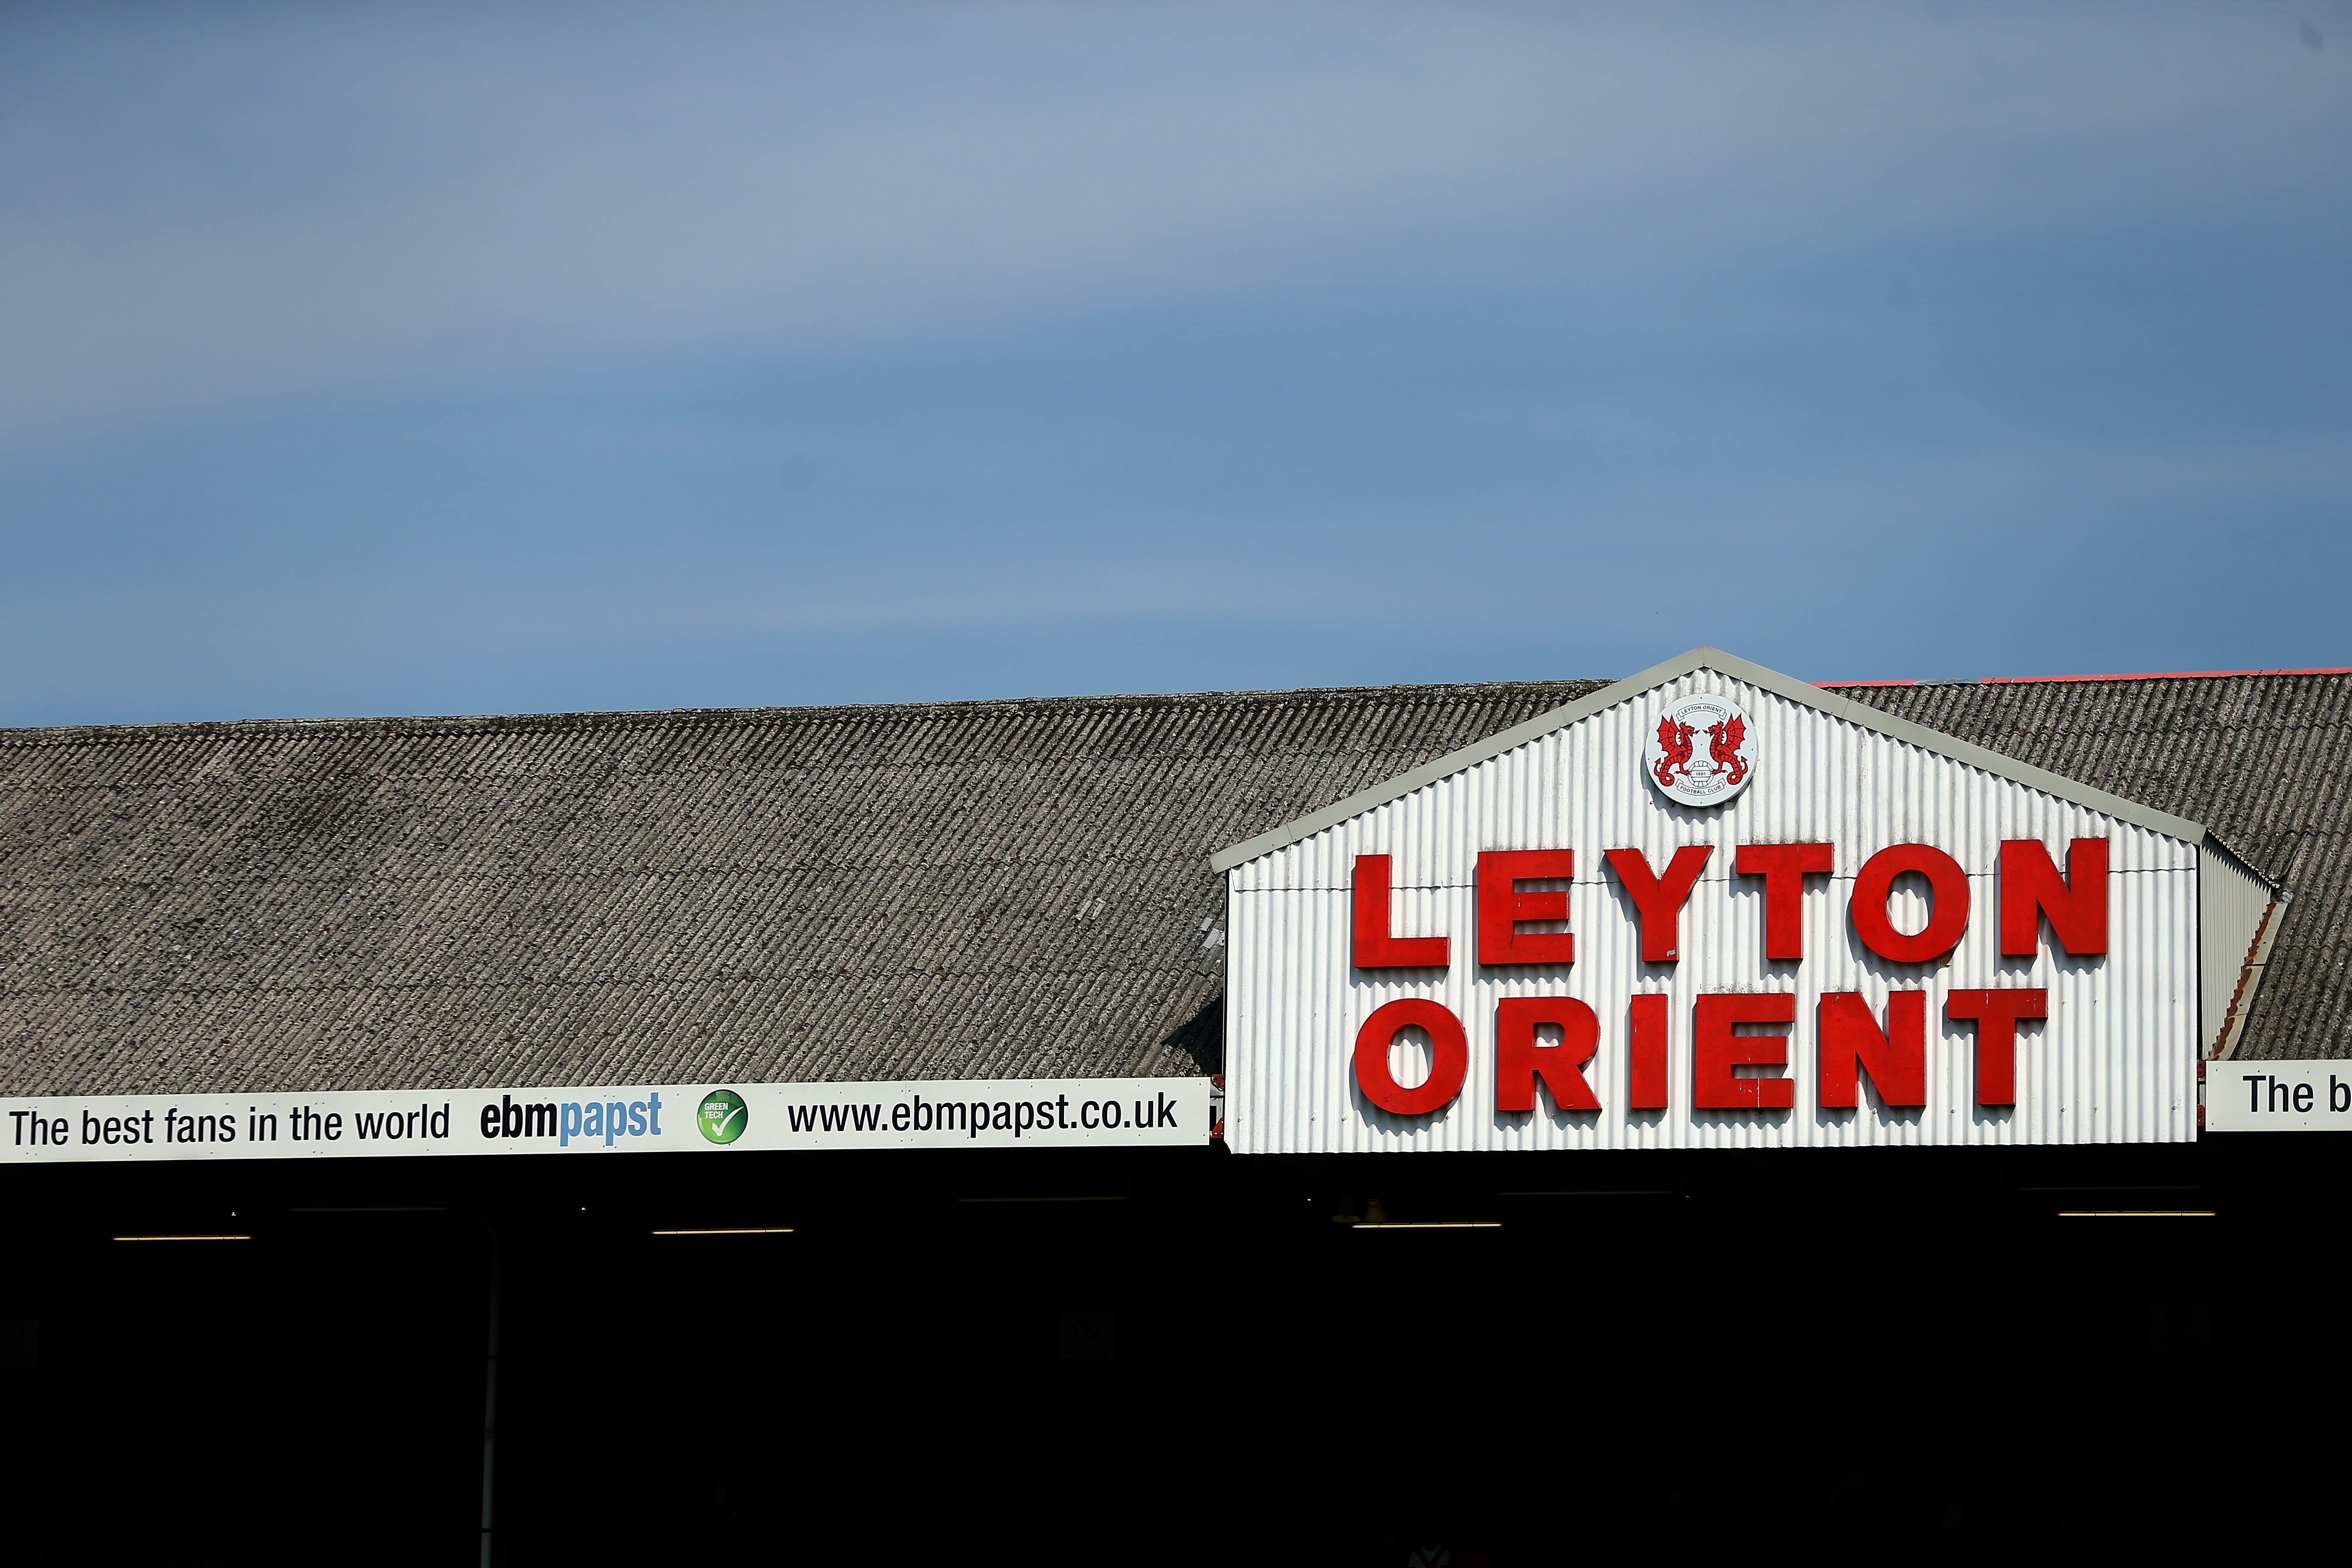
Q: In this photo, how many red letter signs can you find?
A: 12